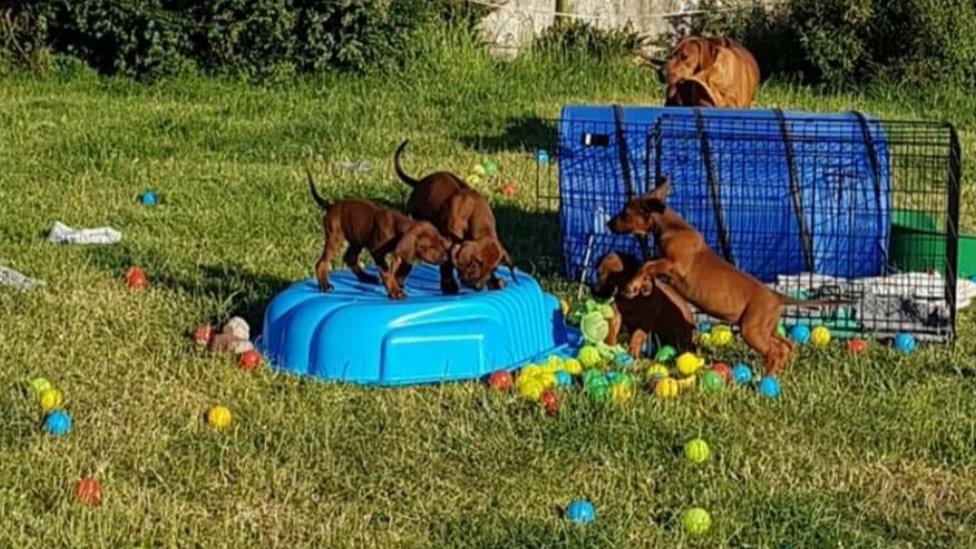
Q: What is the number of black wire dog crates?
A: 1